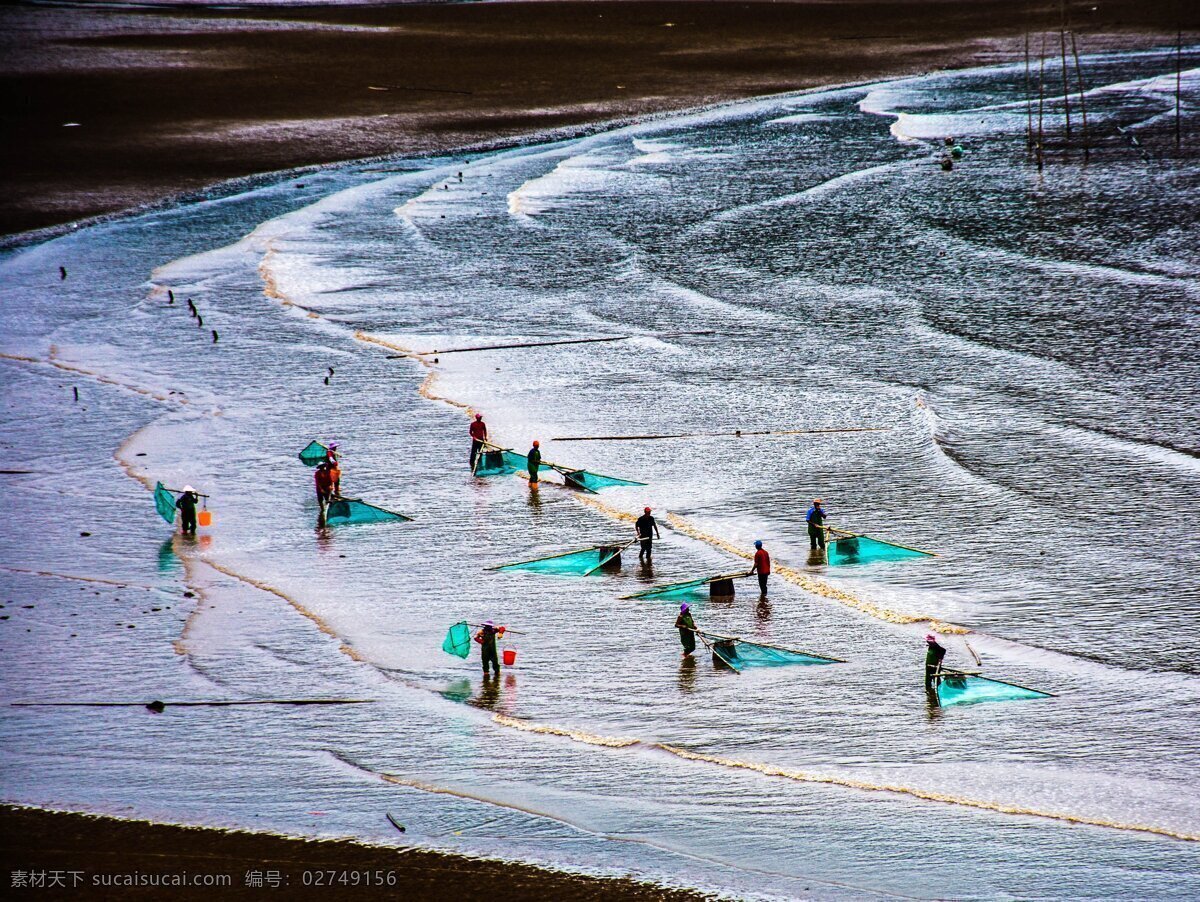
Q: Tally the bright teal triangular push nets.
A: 8